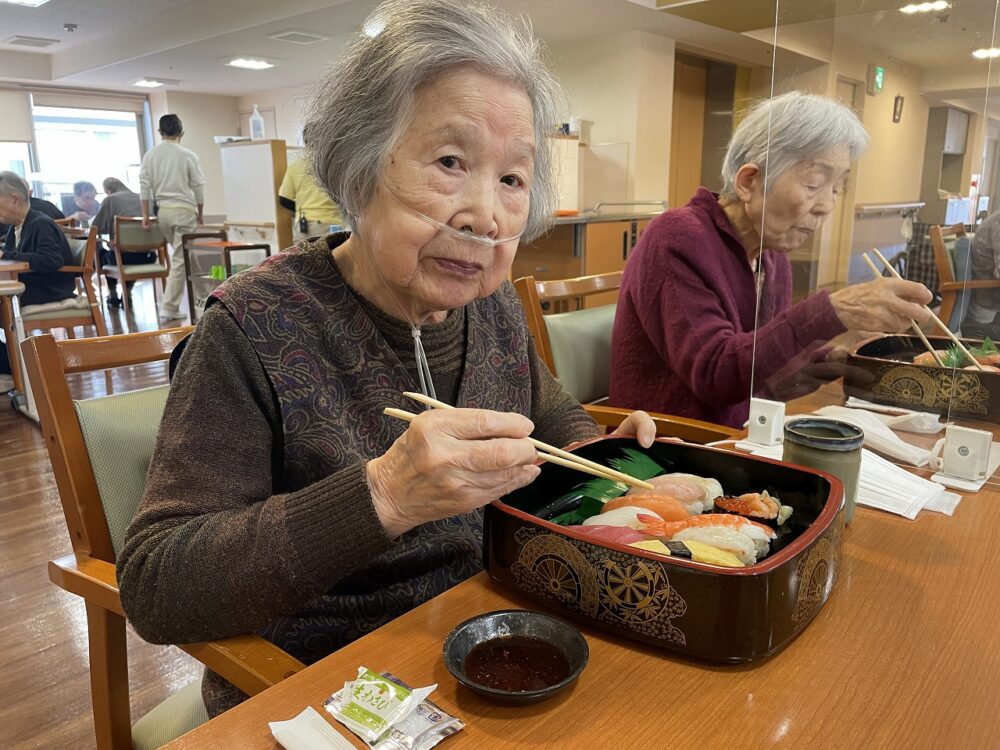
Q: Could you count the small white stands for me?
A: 2